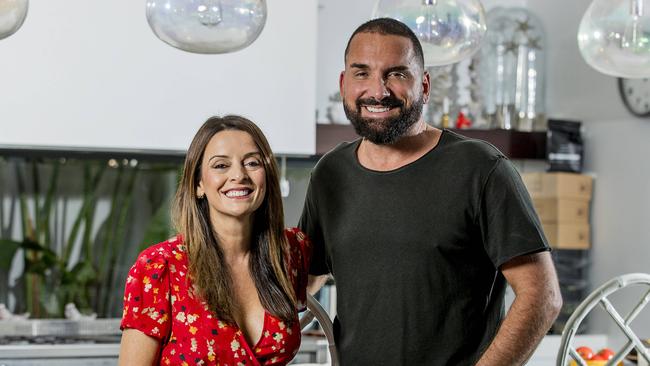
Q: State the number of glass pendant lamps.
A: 4